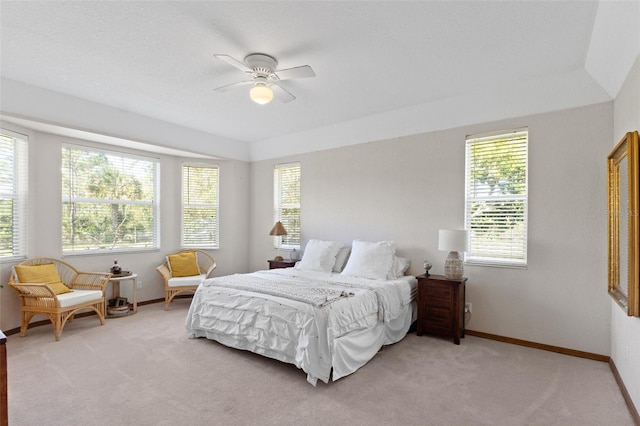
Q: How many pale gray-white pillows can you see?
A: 4